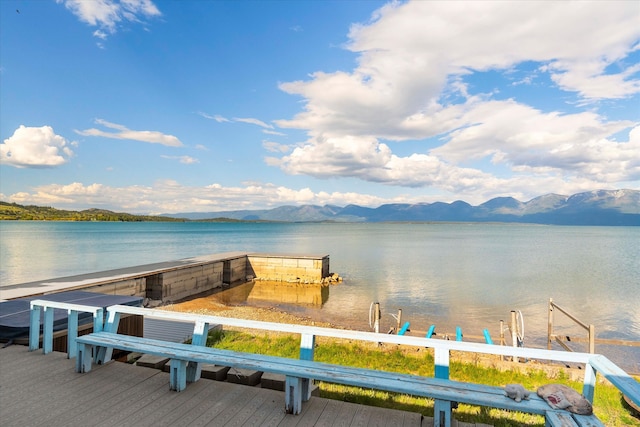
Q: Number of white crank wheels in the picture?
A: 2